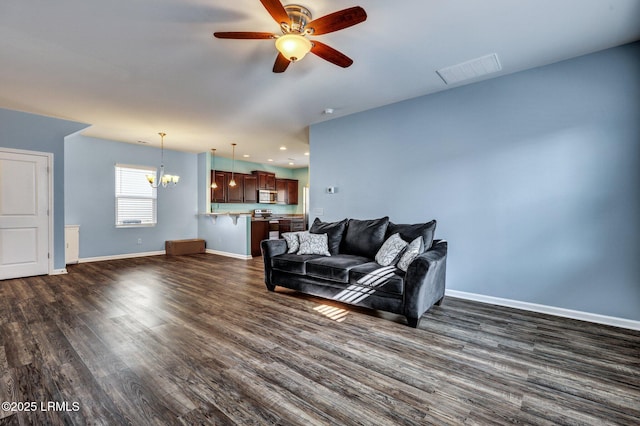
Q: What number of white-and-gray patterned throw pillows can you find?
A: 4